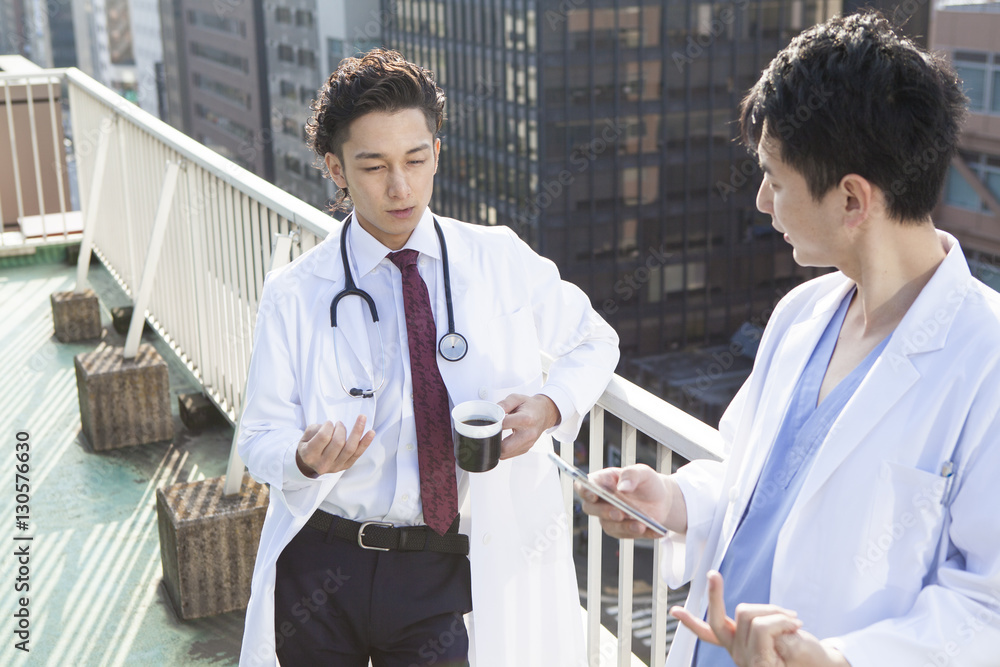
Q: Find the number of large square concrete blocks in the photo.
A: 3